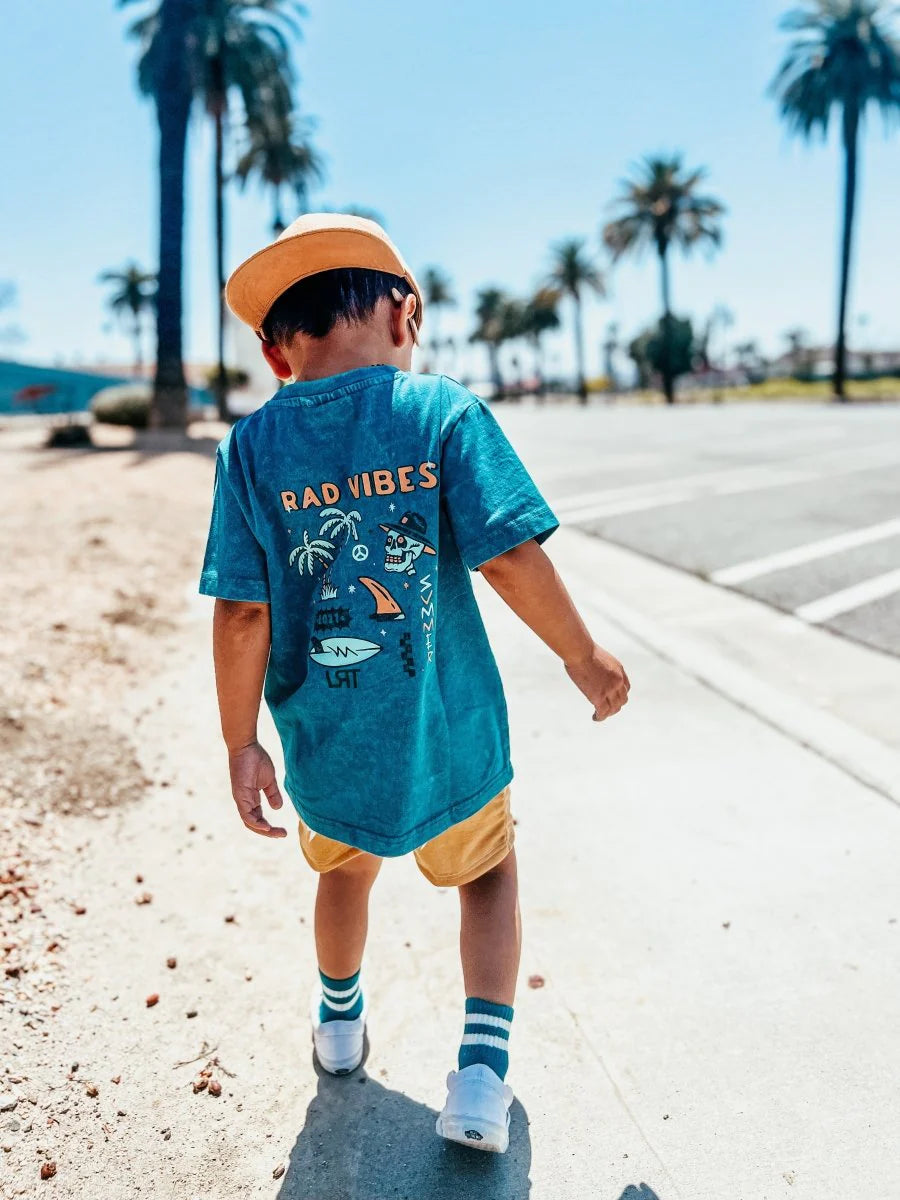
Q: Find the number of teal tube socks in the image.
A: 2